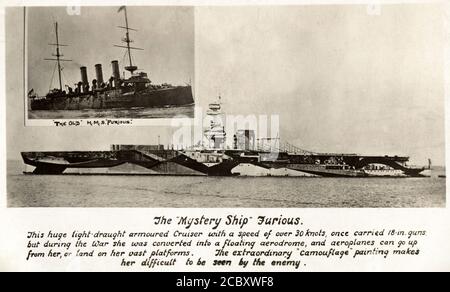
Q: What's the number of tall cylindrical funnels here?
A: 3